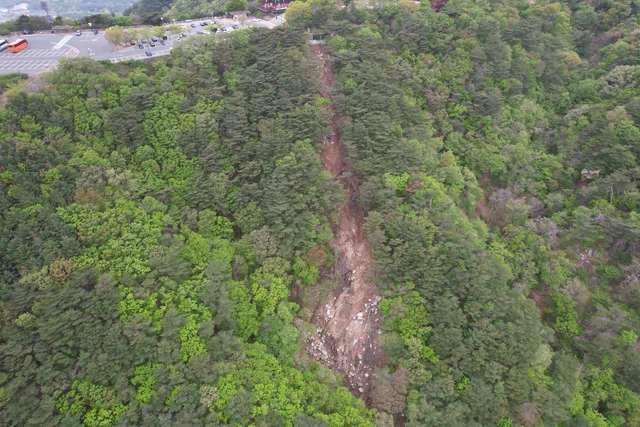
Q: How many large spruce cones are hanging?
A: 0